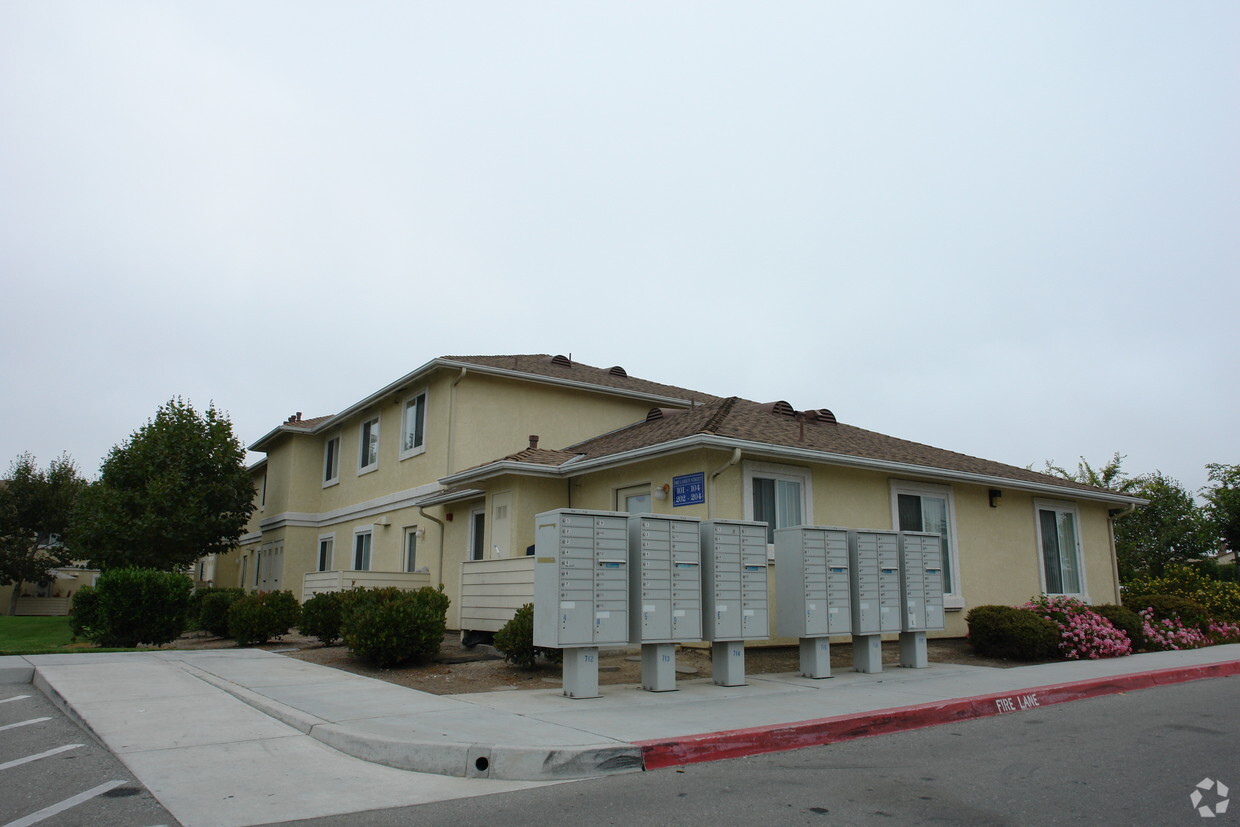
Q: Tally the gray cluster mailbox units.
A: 6